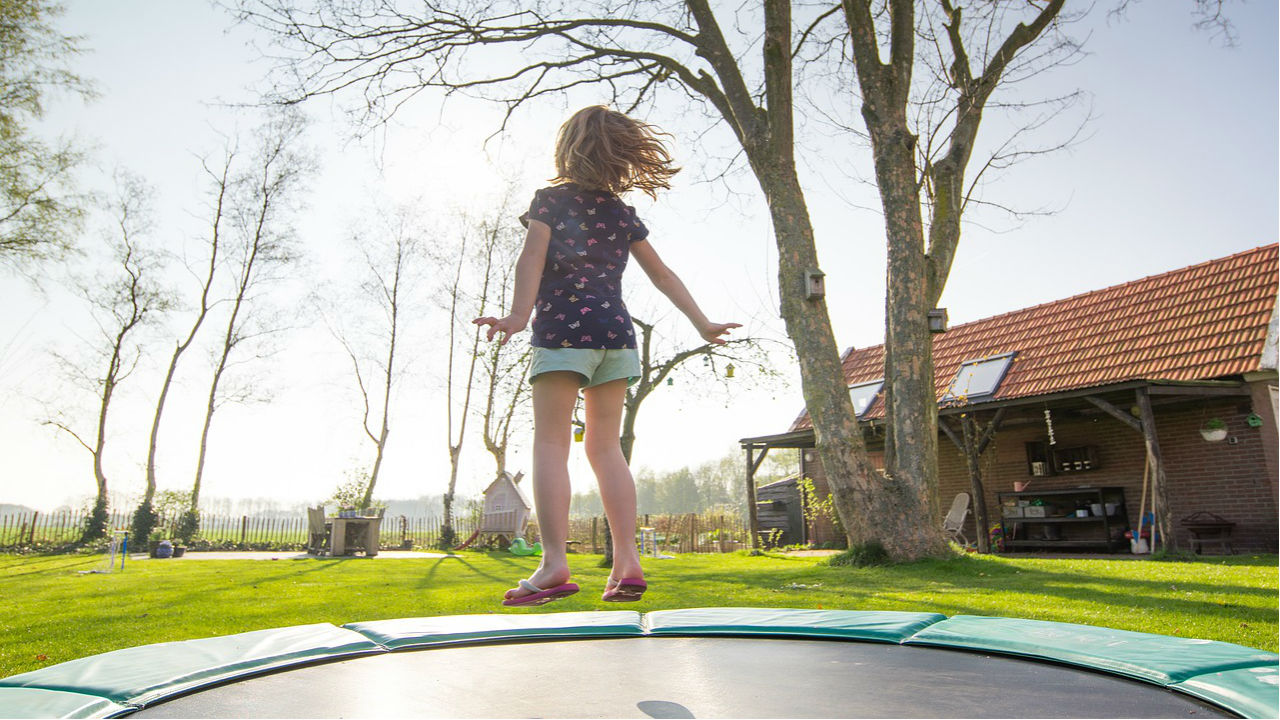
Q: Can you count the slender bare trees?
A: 6